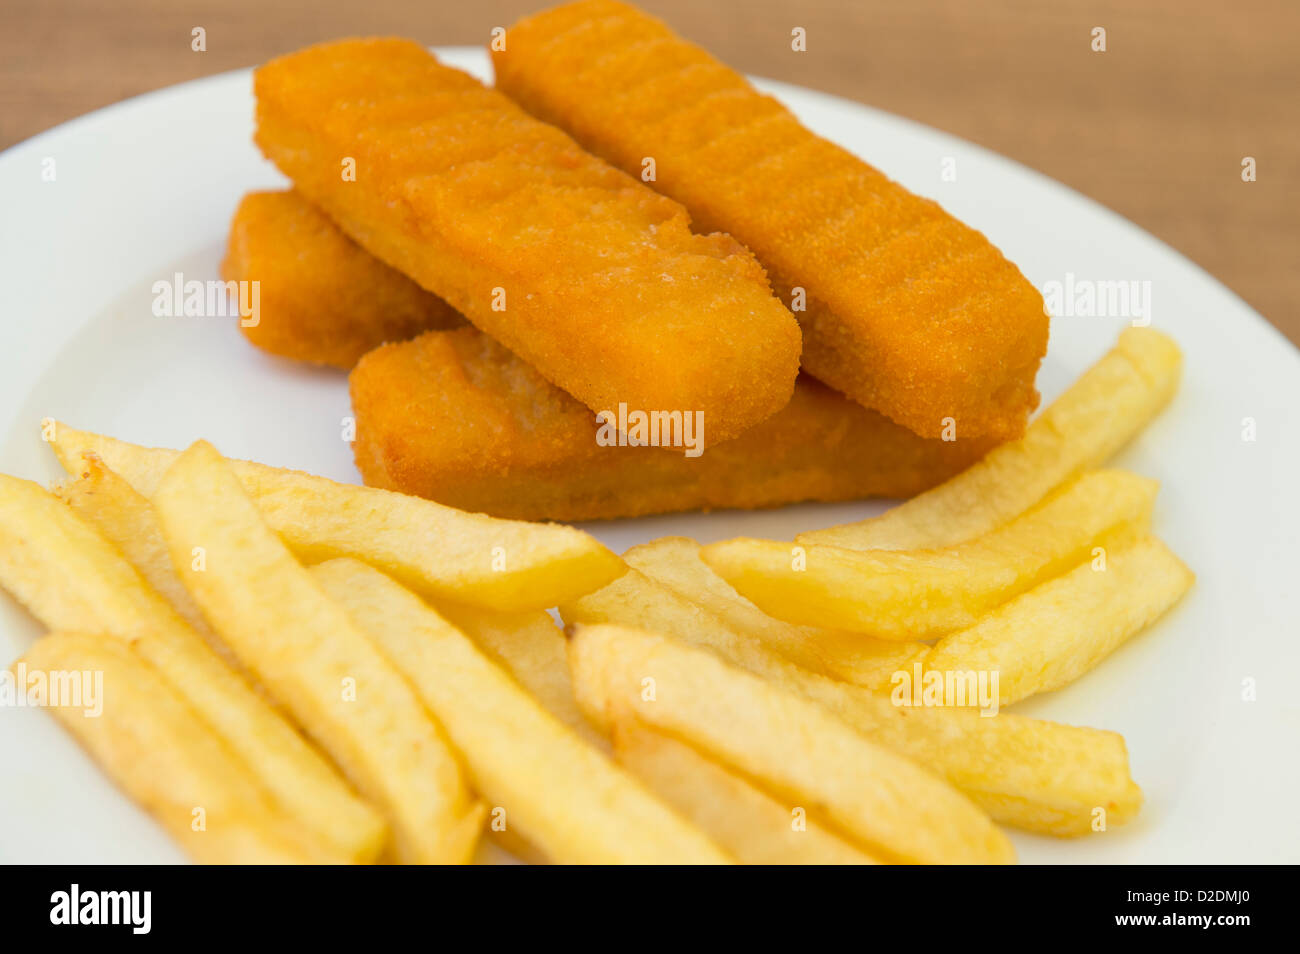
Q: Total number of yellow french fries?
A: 14